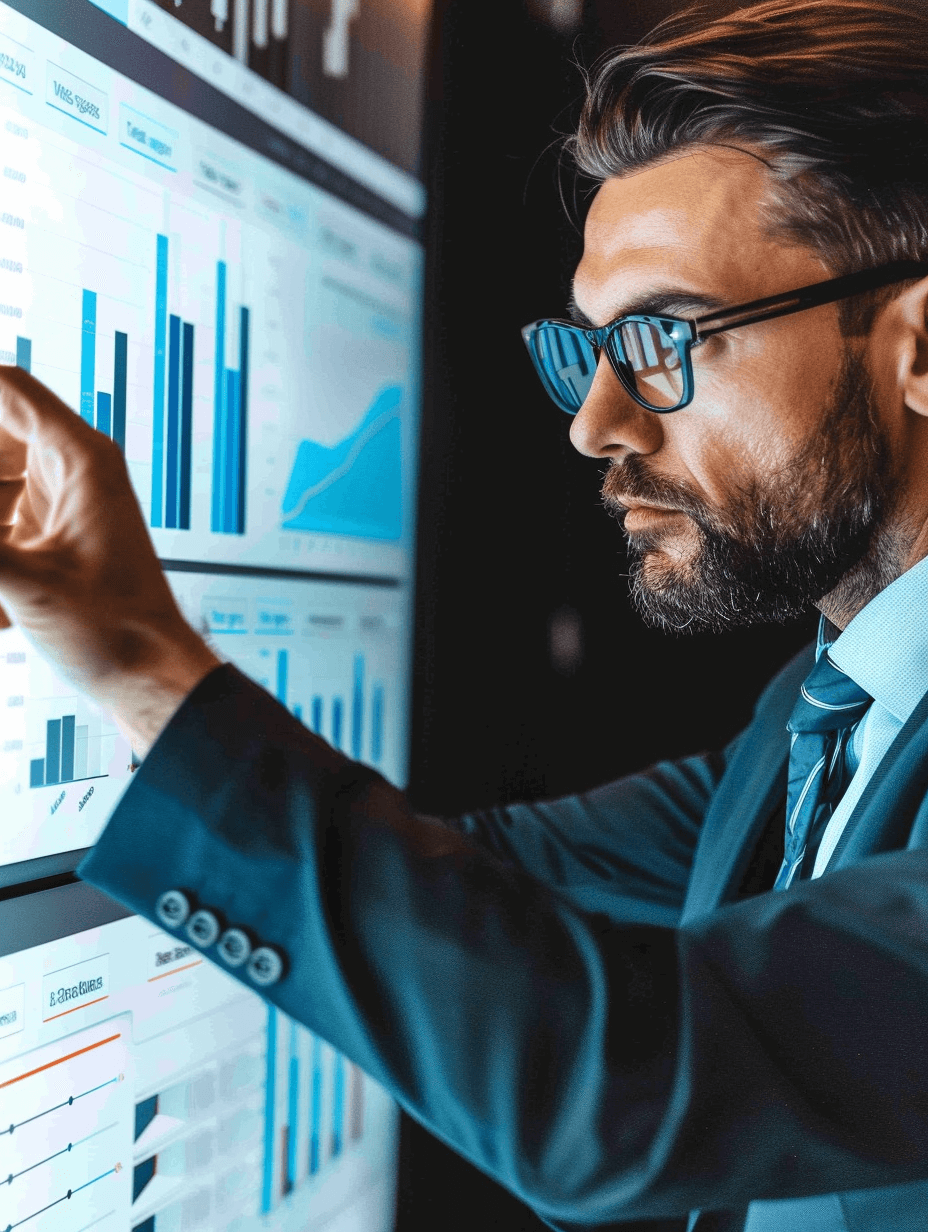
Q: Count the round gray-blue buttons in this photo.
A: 4